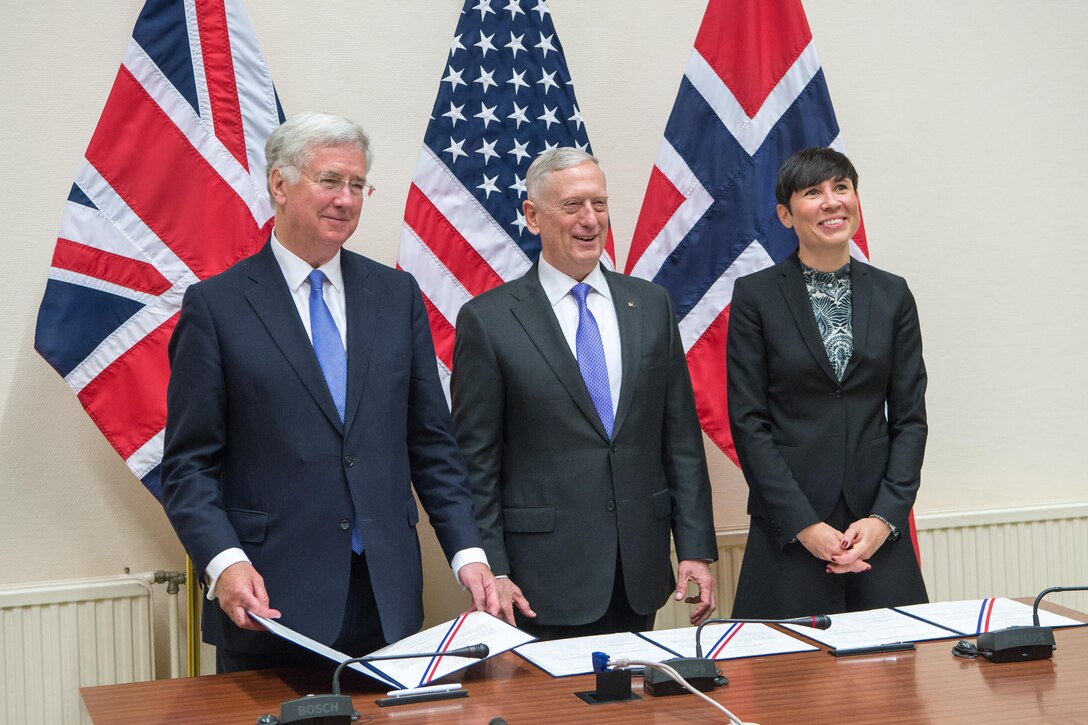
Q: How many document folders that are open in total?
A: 3